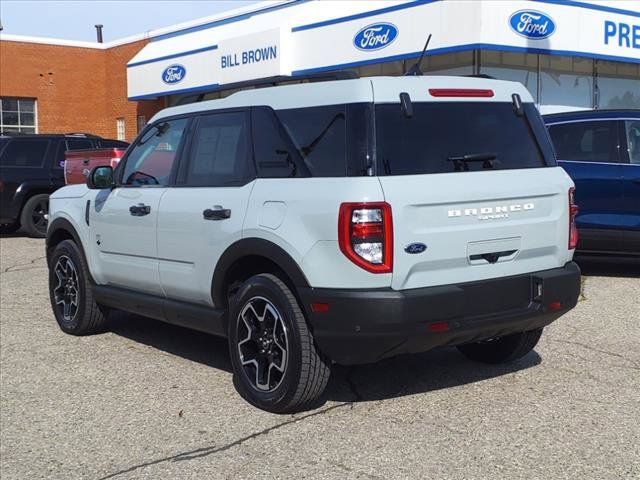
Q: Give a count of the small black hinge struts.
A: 2